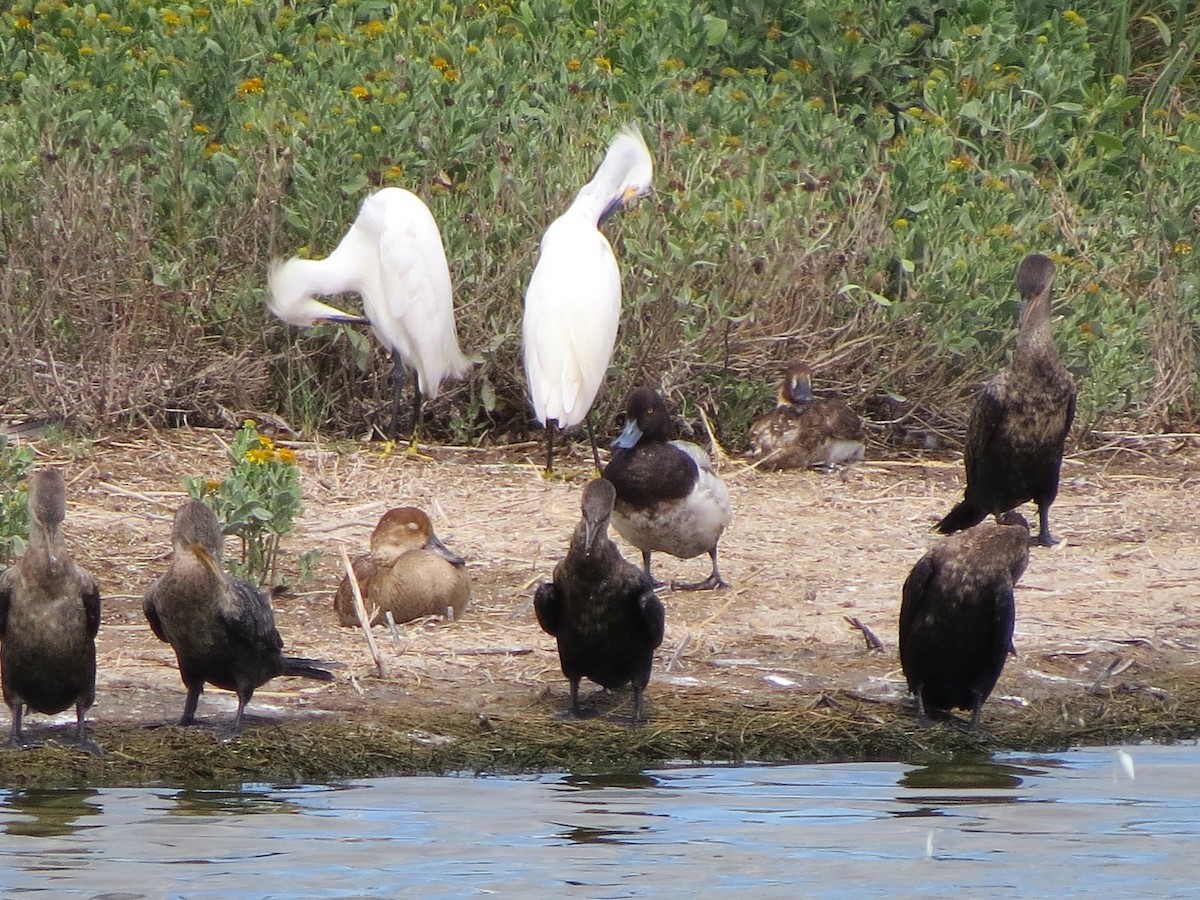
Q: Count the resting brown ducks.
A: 2